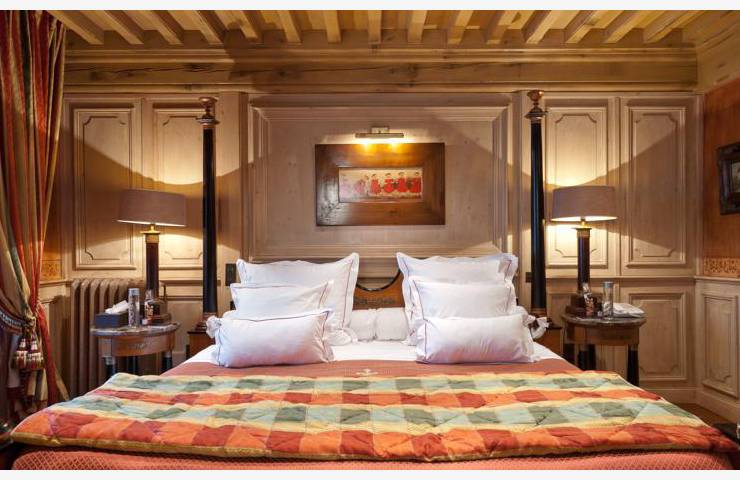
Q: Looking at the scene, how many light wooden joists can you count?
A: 15